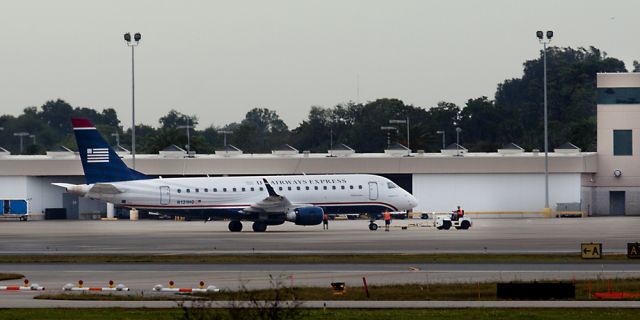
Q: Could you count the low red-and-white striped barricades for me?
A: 3